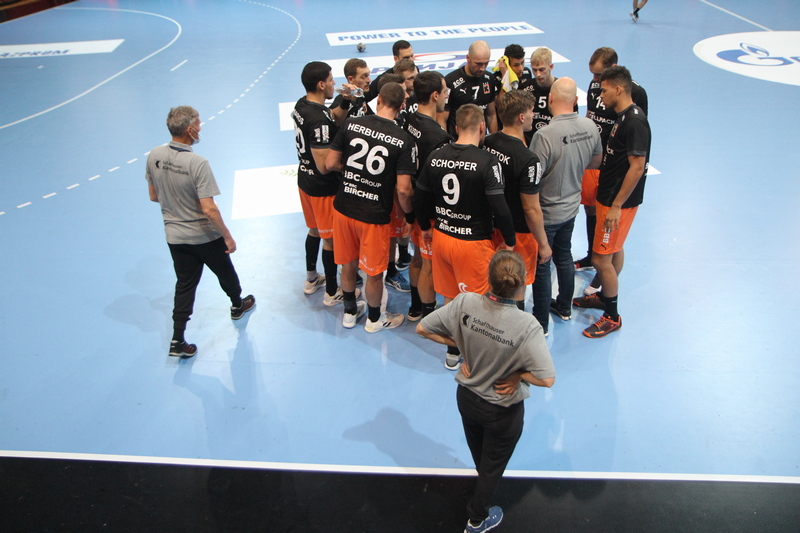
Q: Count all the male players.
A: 14